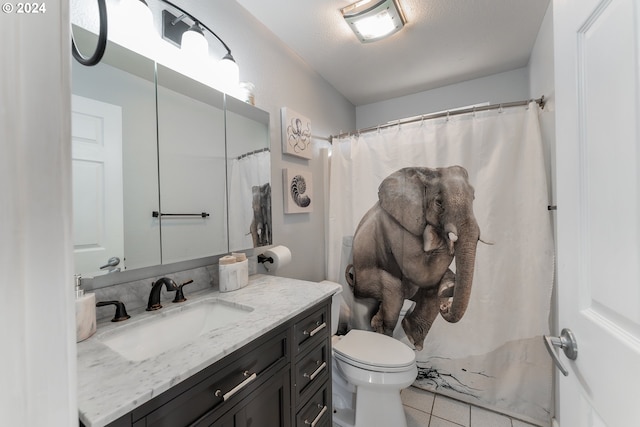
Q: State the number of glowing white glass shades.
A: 3